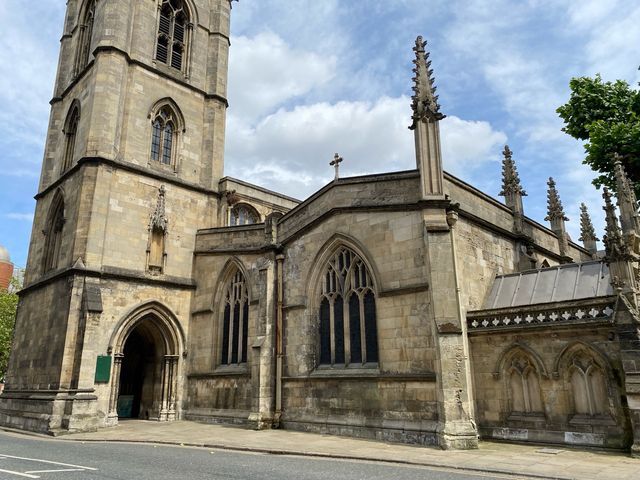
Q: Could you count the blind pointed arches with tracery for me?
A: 2